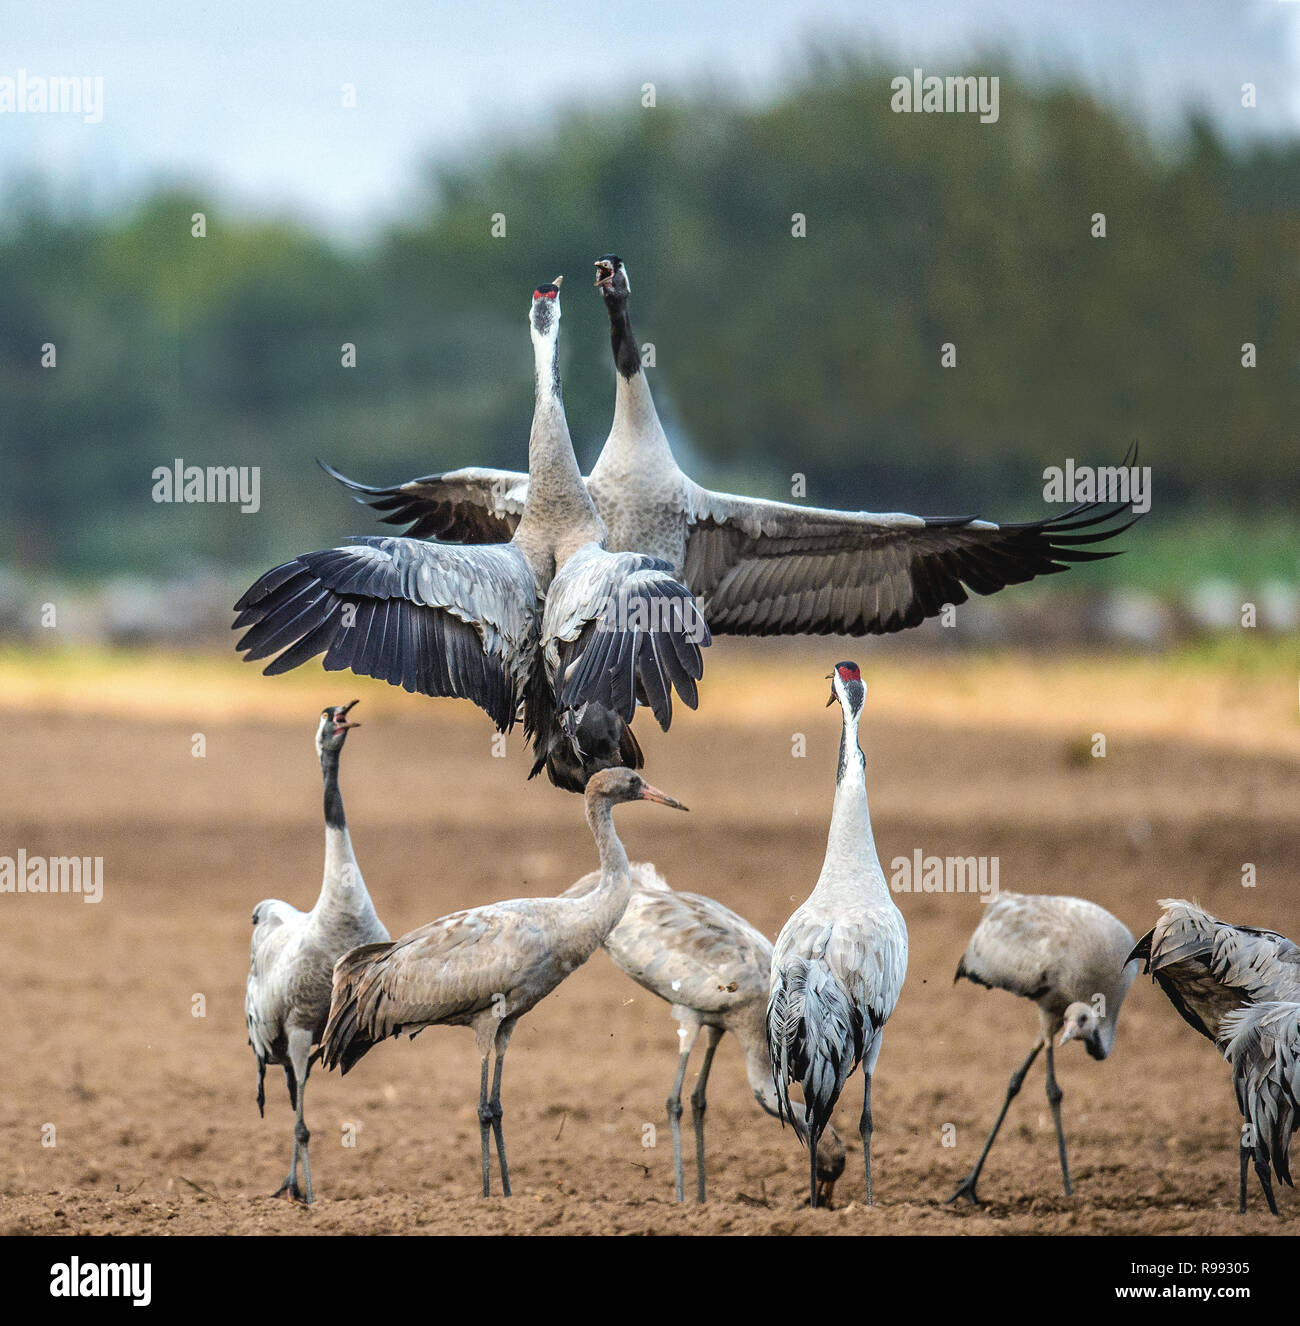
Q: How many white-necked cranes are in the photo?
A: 2